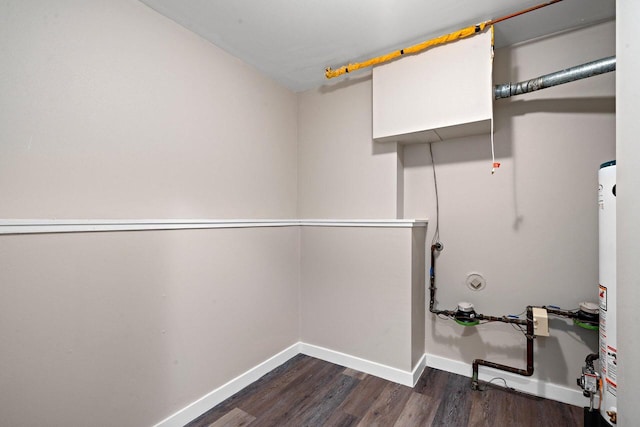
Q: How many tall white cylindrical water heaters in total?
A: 1